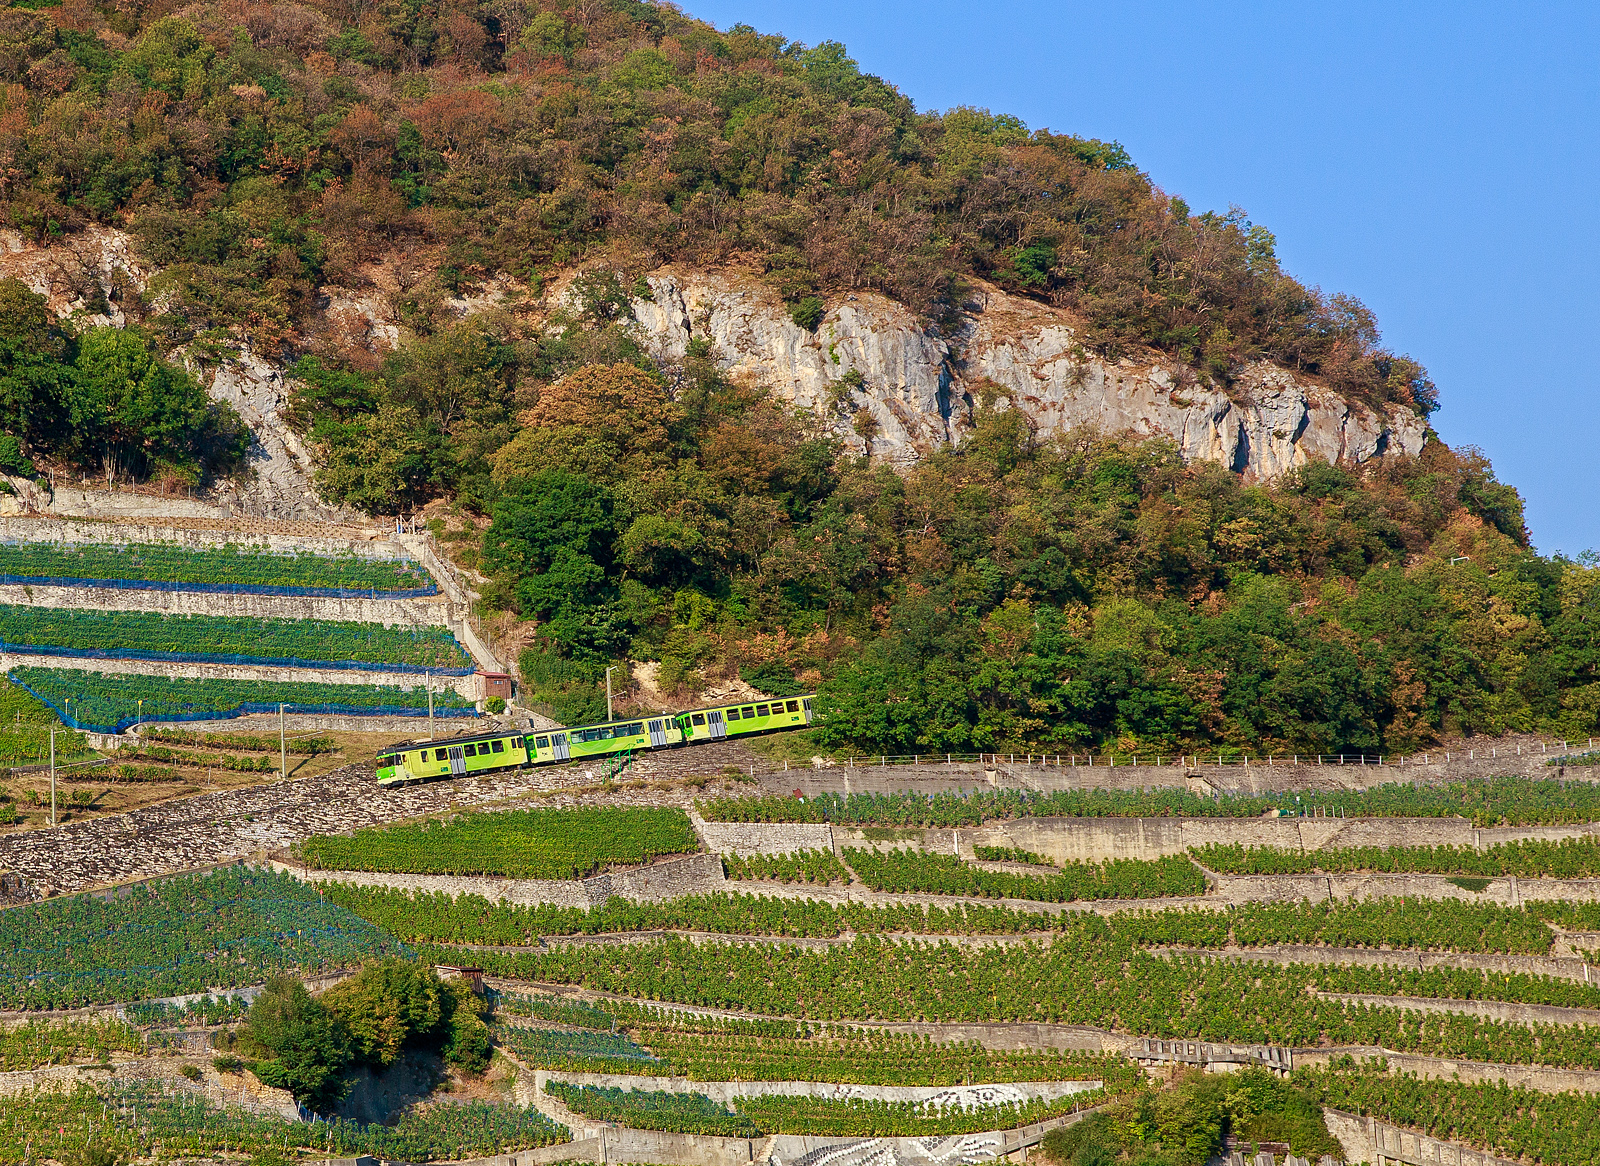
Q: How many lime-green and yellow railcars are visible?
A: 3